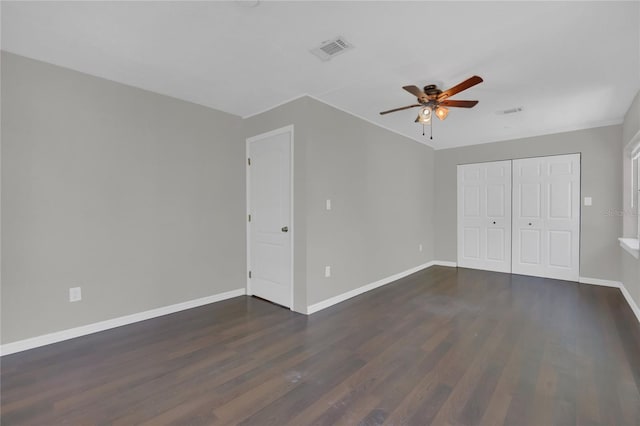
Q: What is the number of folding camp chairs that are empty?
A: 0